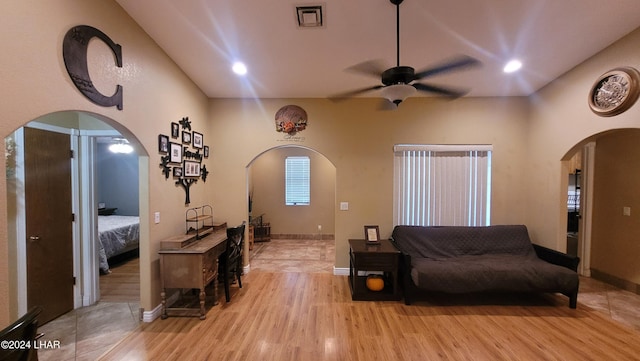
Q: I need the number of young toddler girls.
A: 0